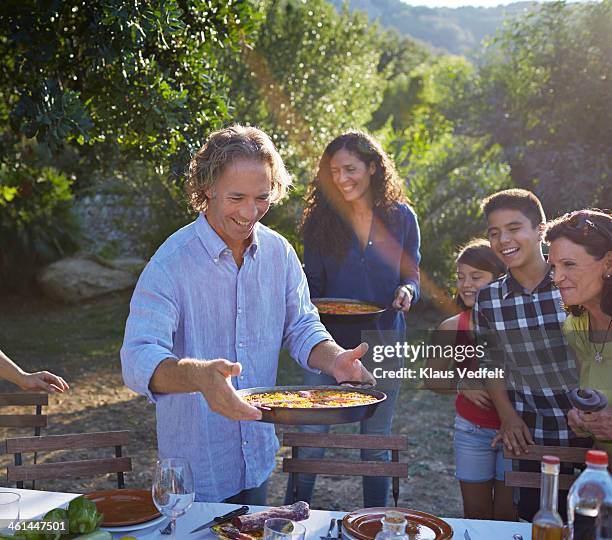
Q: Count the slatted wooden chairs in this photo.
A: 4